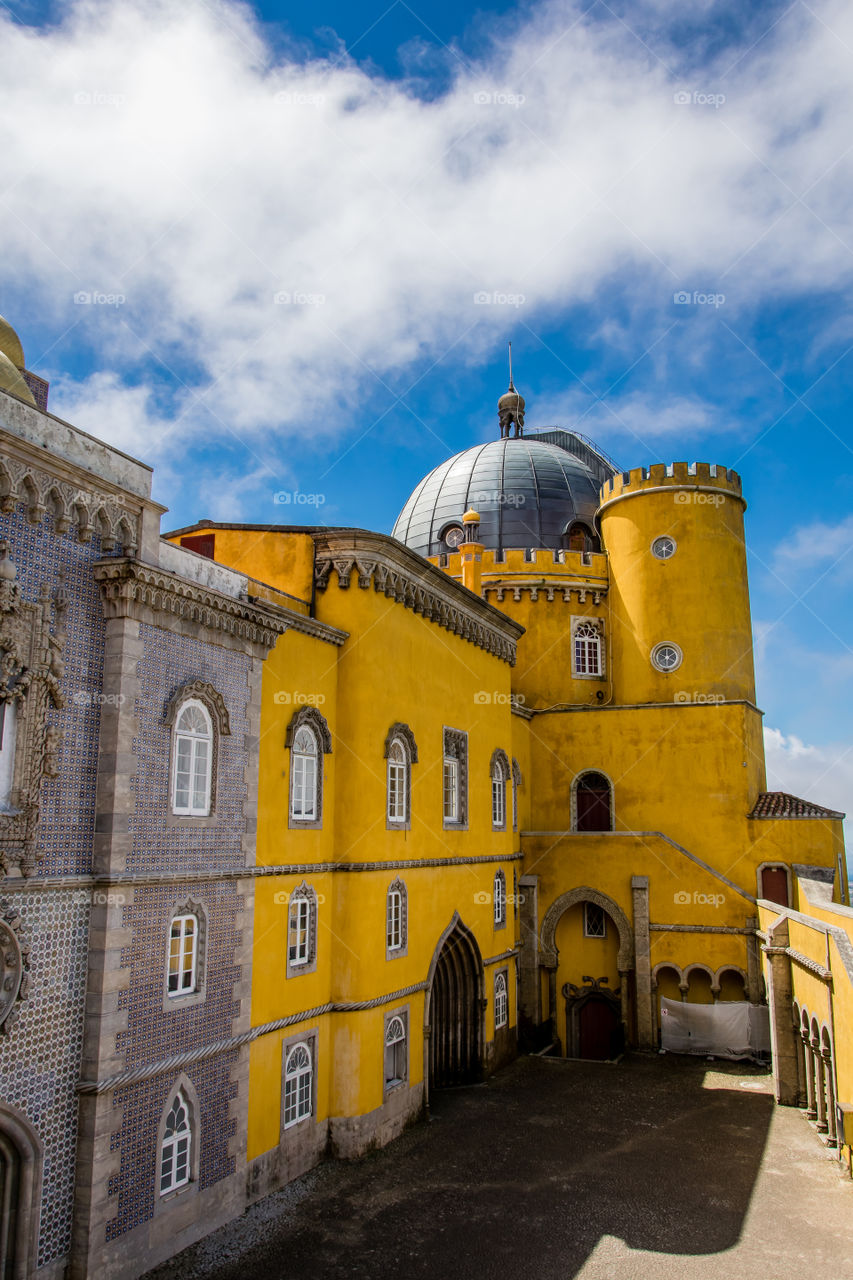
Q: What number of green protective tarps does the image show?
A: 0